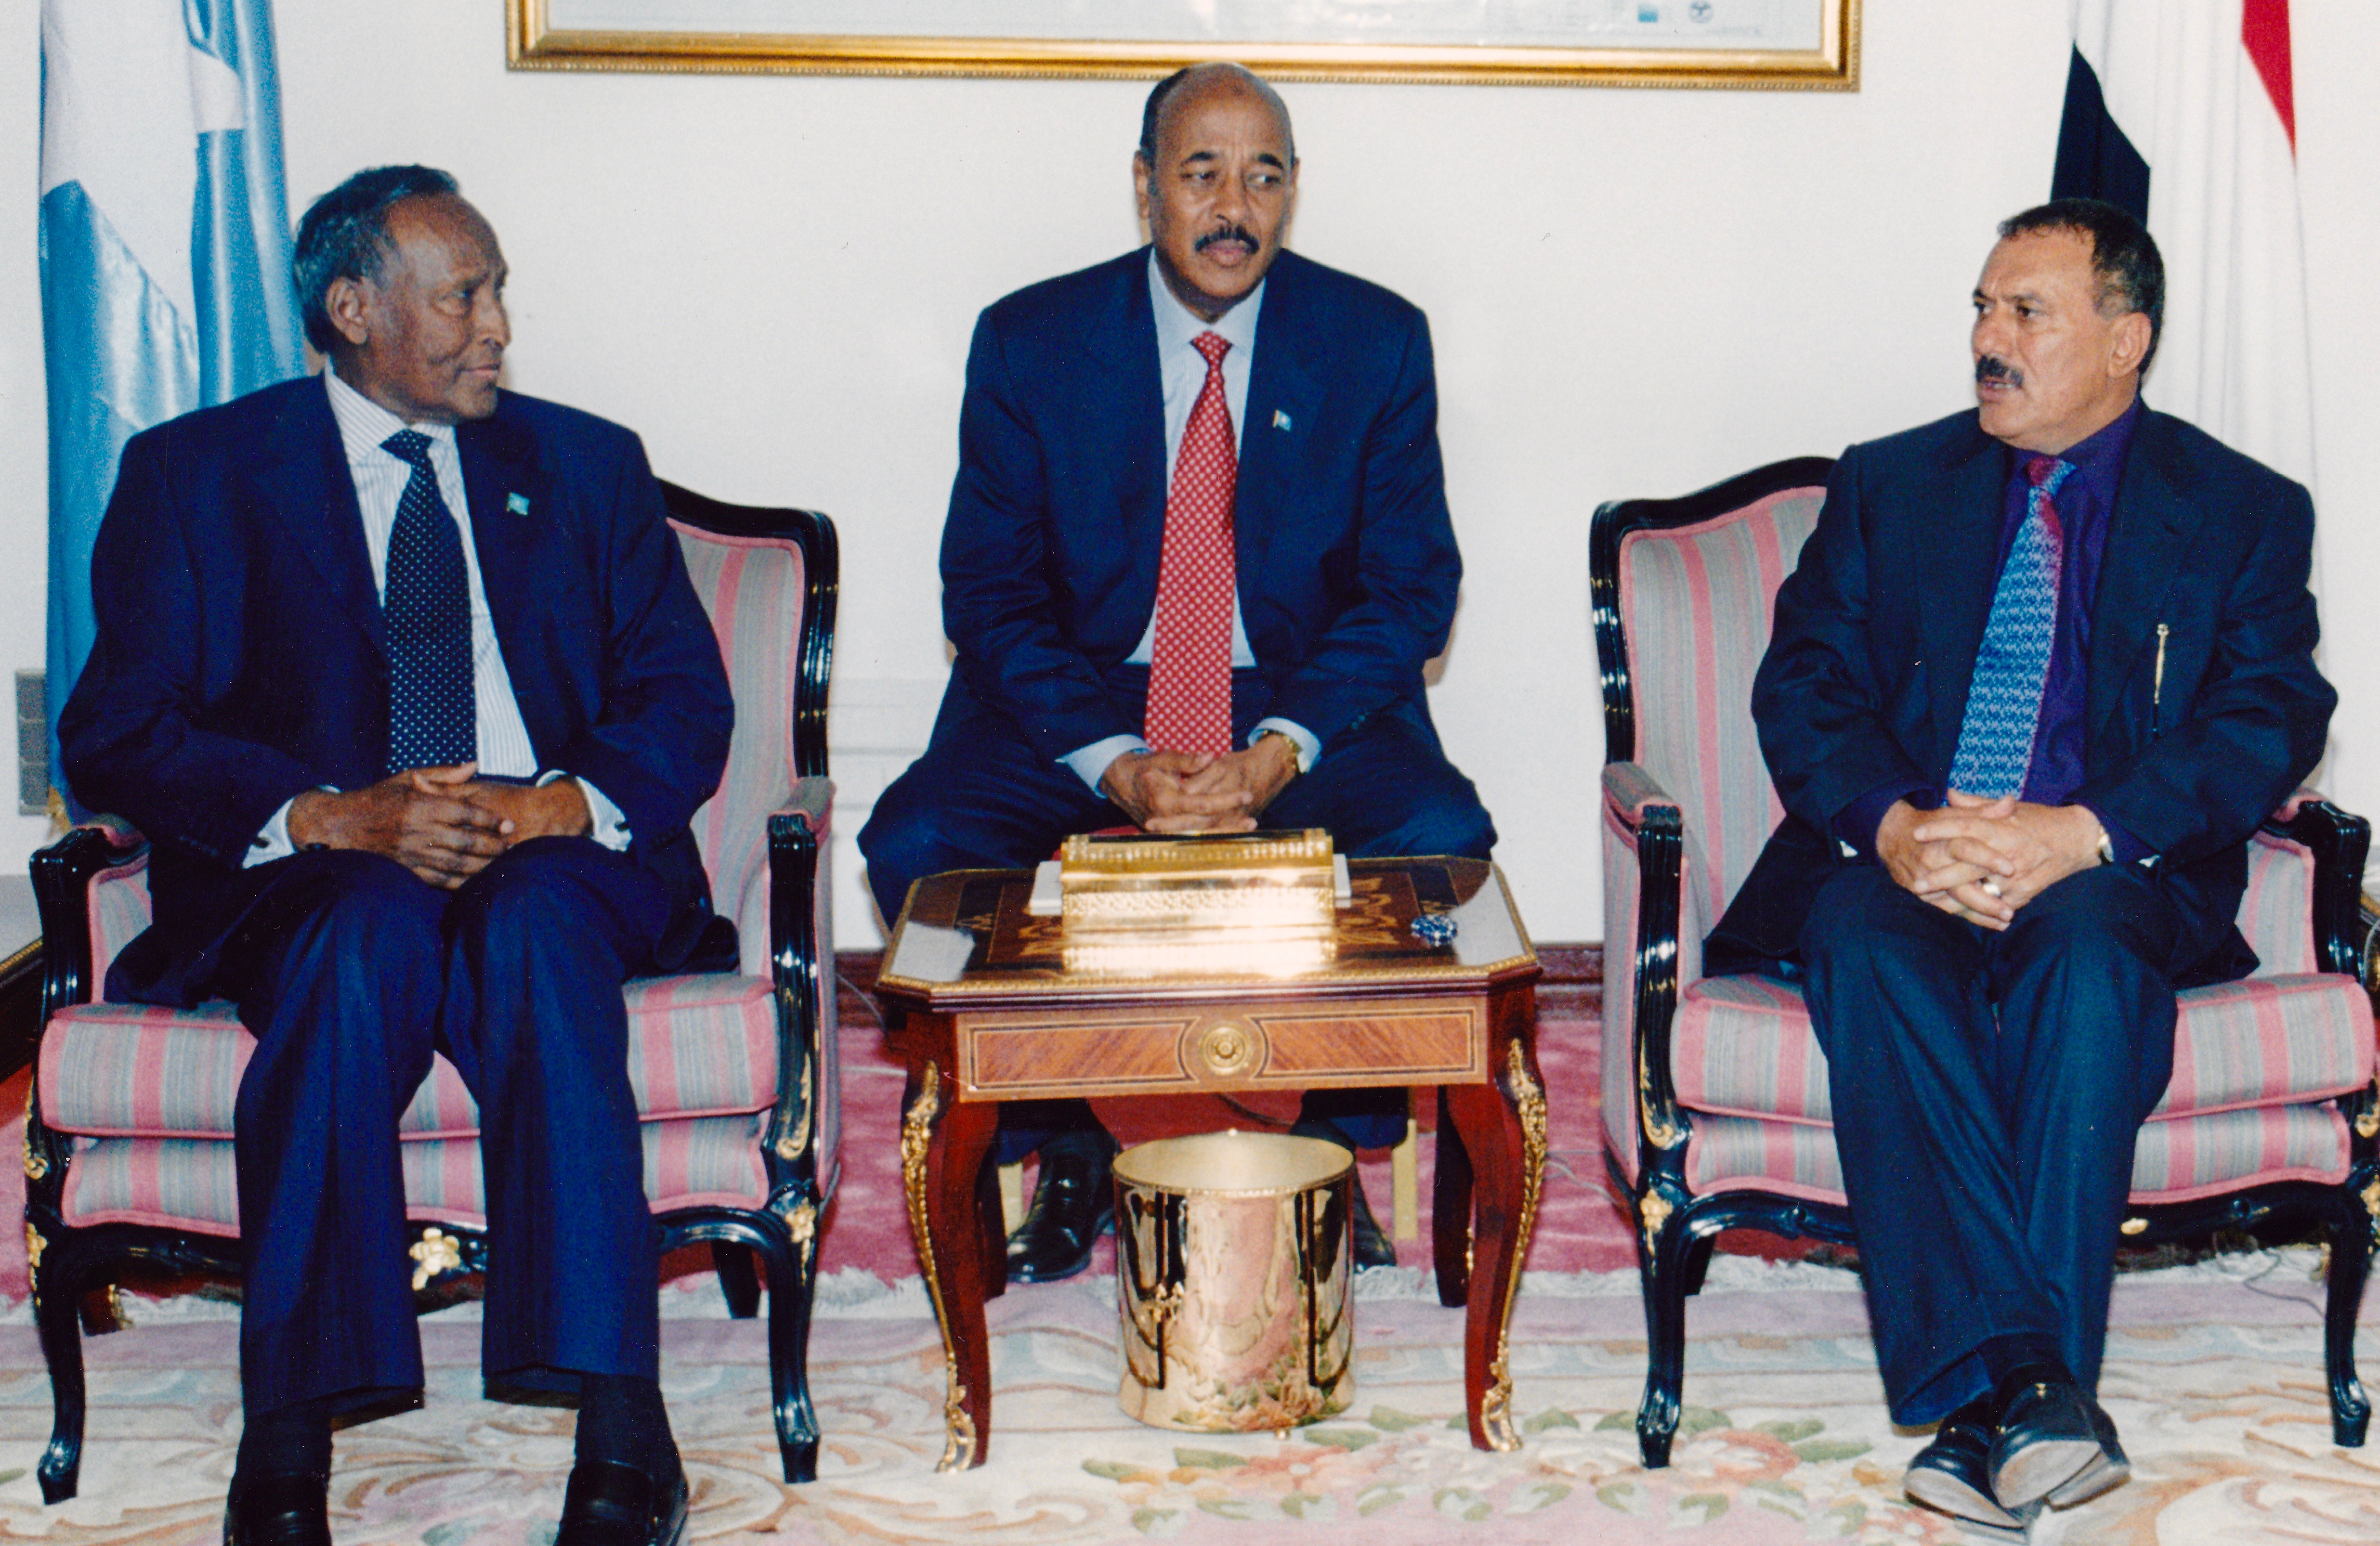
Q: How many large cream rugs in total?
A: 1